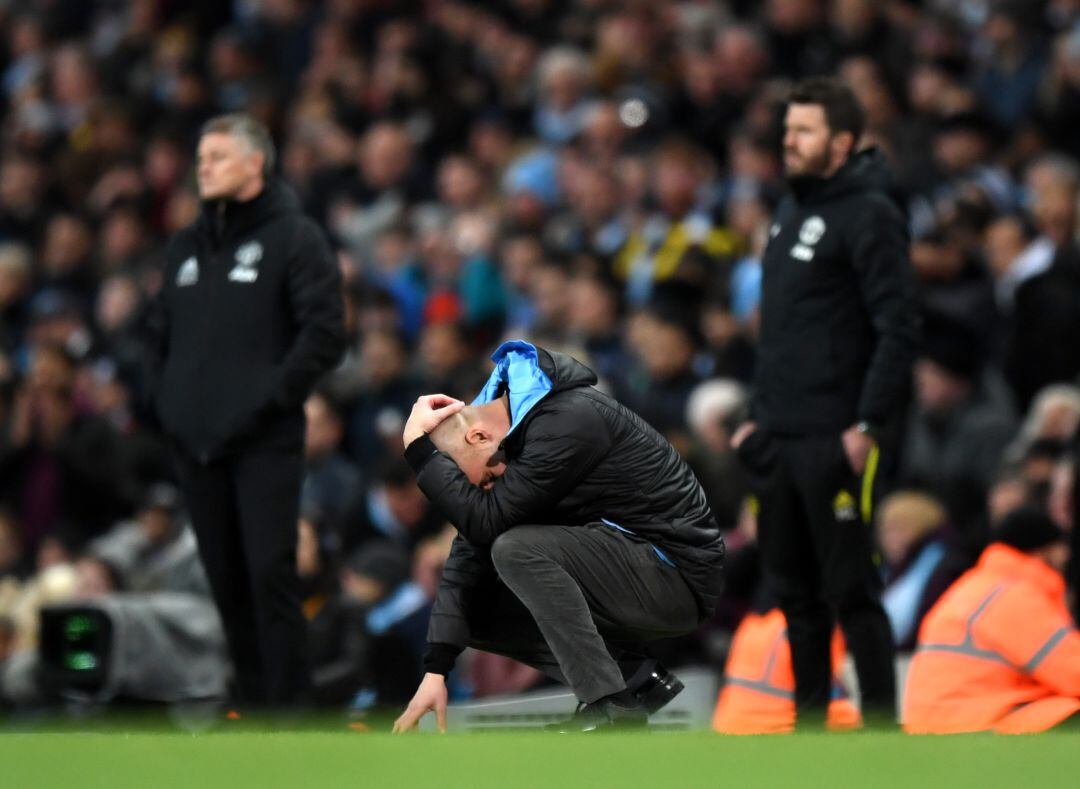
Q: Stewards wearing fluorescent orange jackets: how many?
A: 2